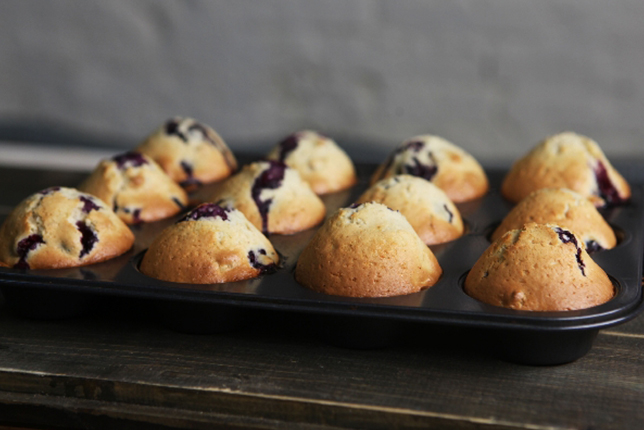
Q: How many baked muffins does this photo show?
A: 12